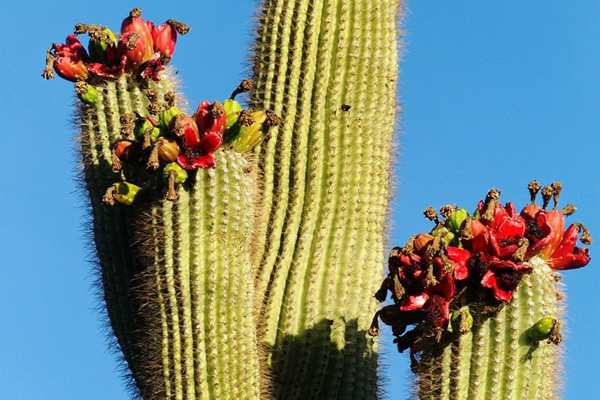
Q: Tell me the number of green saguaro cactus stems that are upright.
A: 4